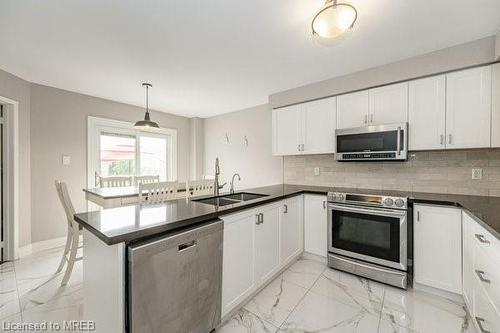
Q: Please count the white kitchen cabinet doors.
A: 11